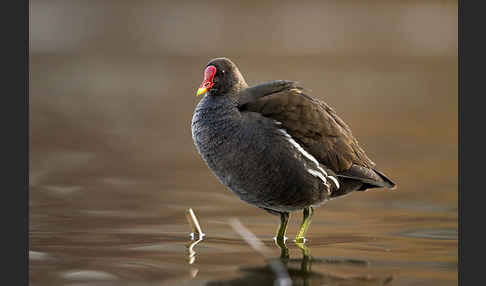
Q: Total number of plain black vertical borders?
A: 2